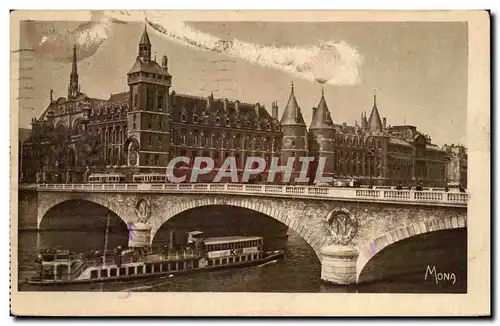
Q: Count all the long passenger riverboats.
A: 1